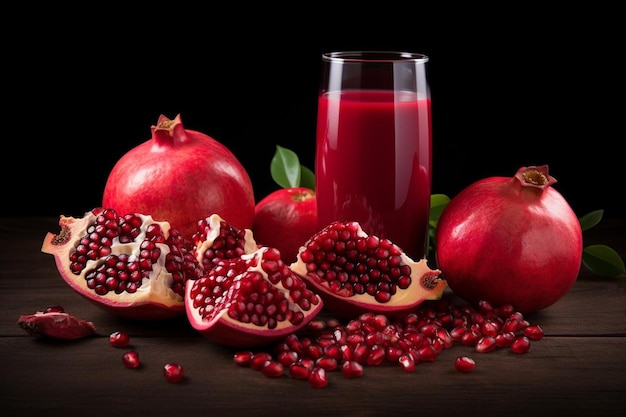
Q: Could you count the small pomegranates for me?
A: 1